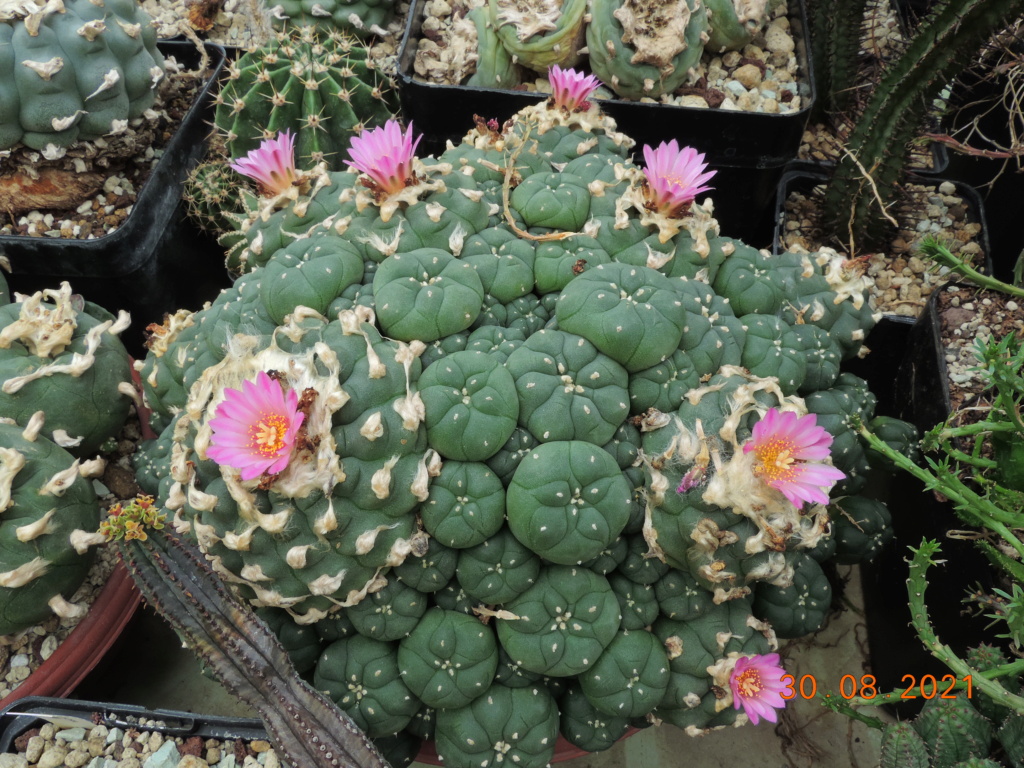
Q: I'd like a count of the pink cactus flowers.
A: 7